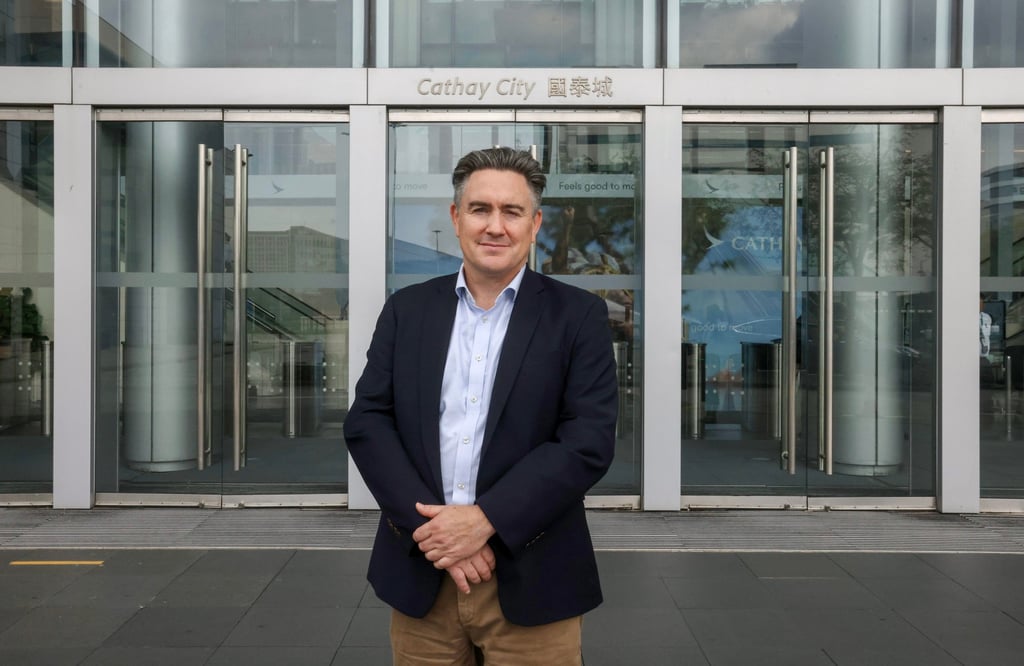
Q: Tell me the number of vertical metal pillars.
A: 4